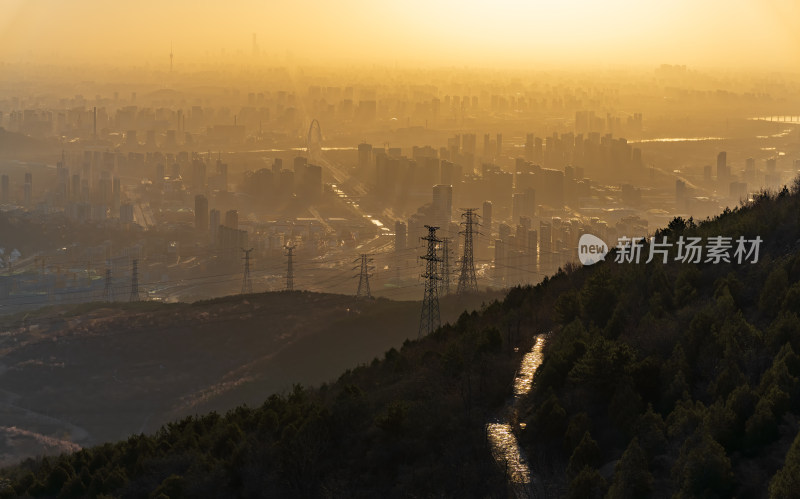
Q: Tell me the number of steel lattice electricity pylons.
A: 8